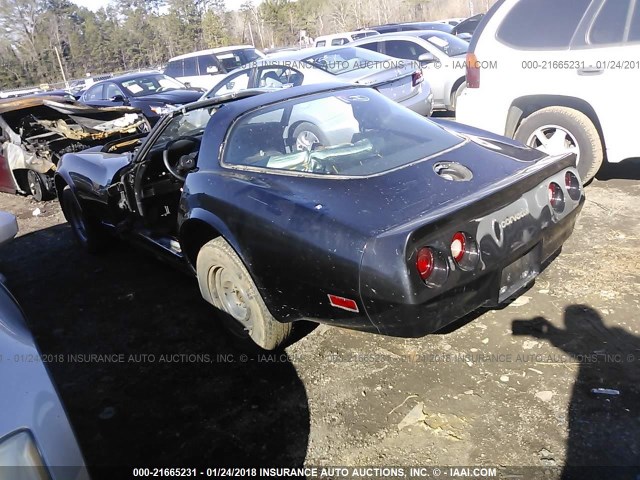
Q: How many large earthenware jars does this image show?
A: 0